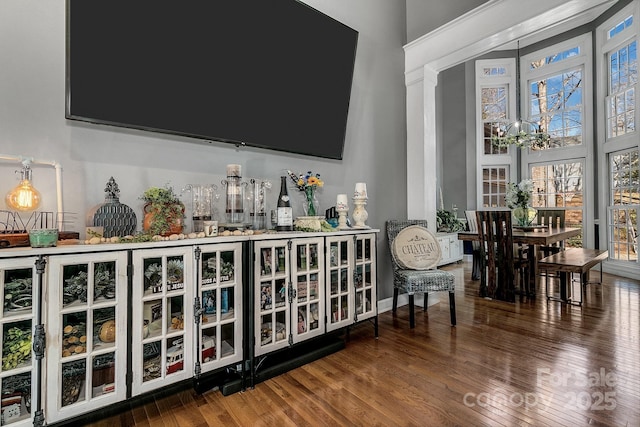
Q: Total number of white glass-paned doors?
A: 8